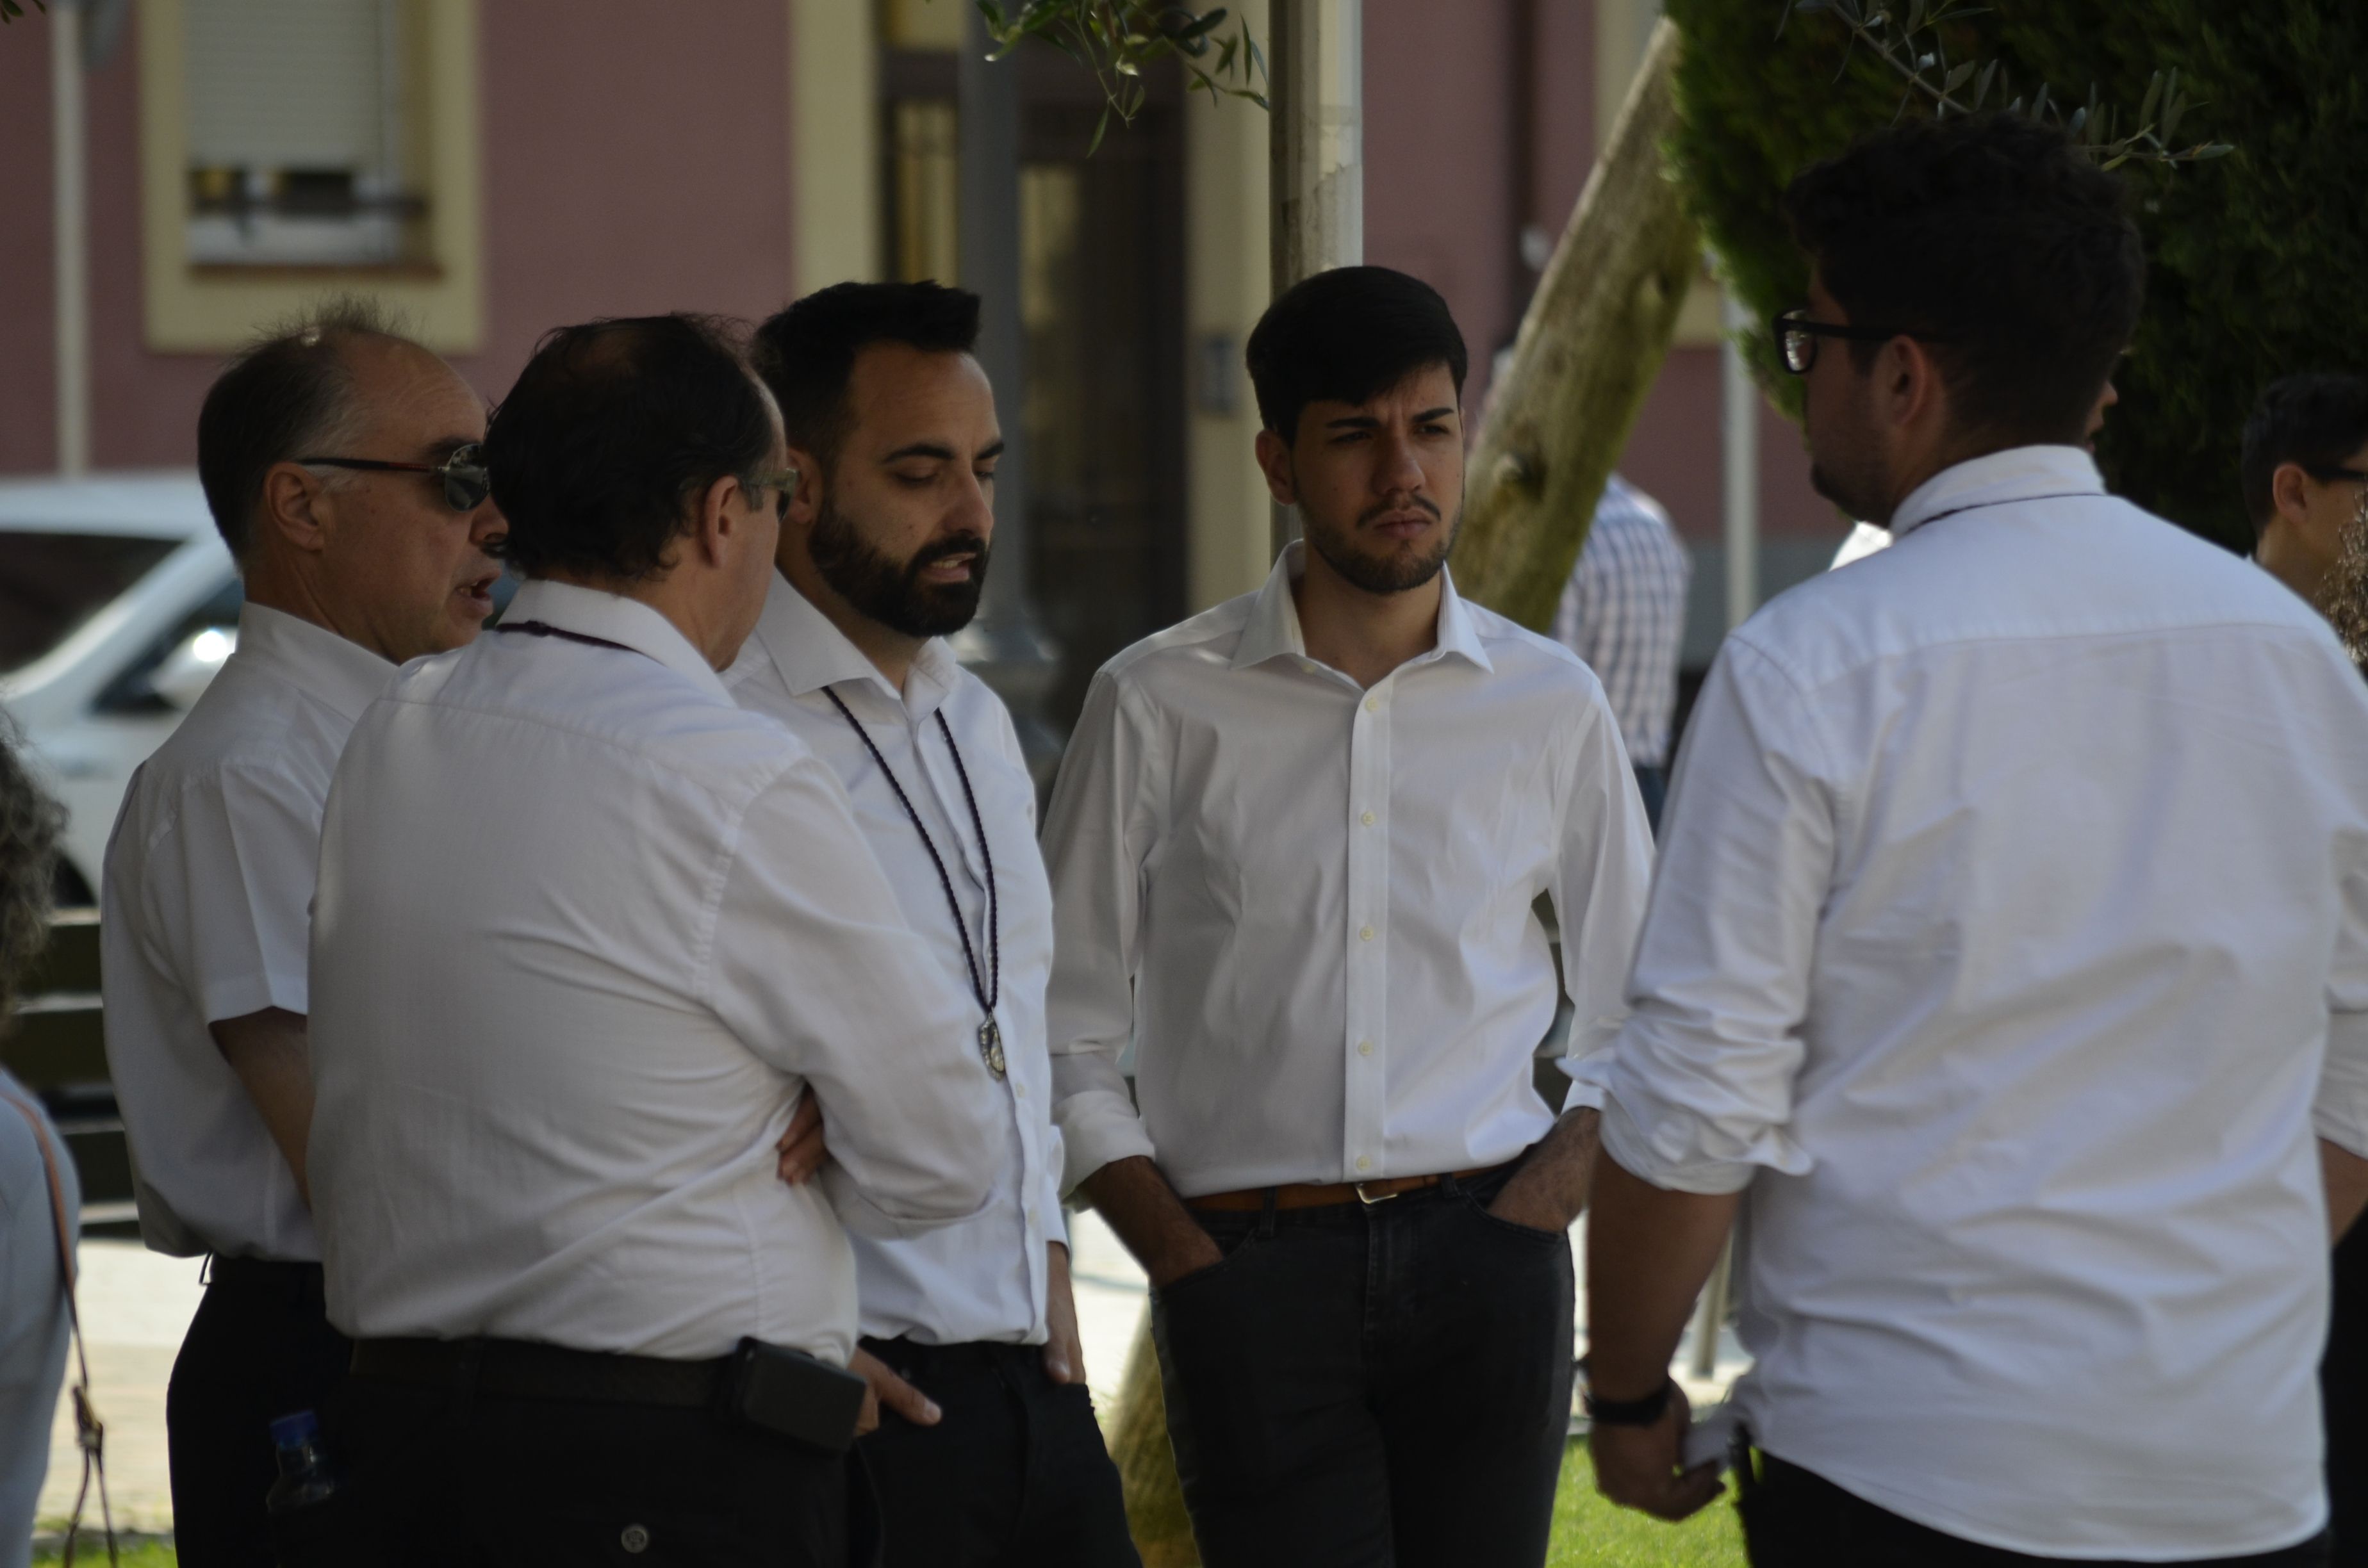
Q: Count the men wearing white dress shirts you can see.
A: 5